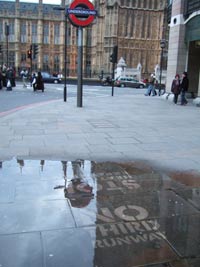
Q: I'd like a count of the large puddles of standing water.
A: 1